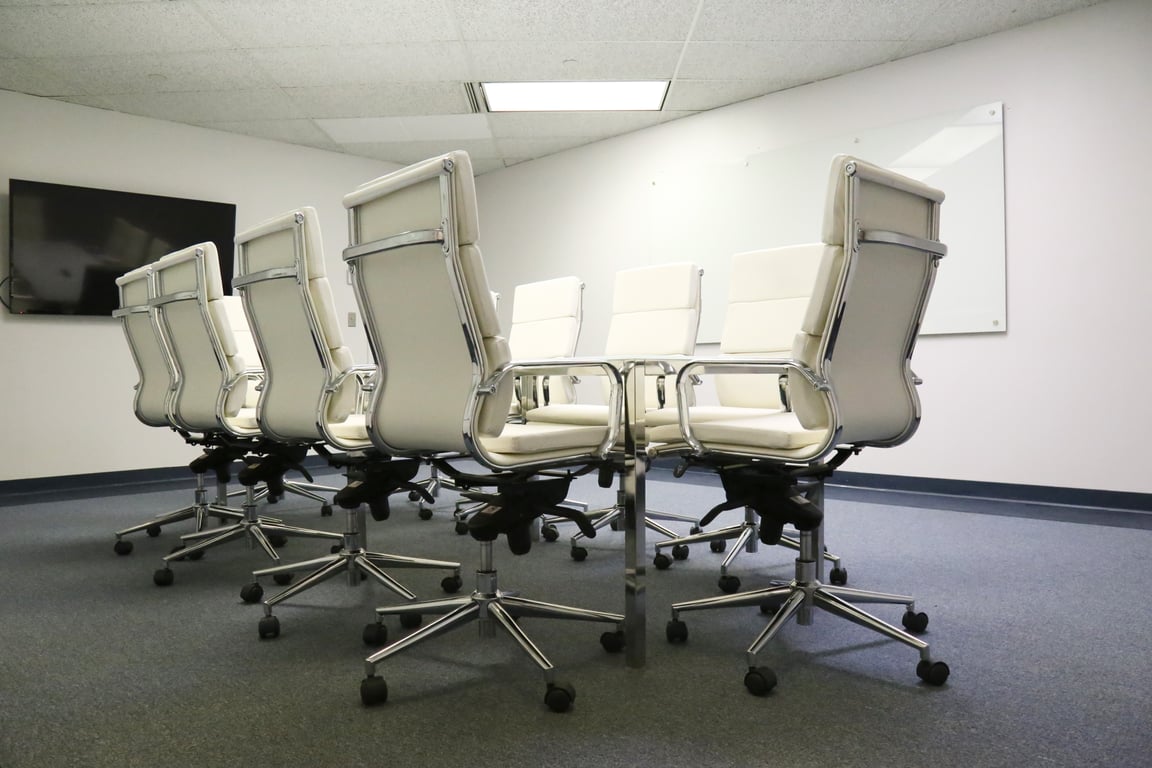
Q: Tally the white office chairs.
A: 10